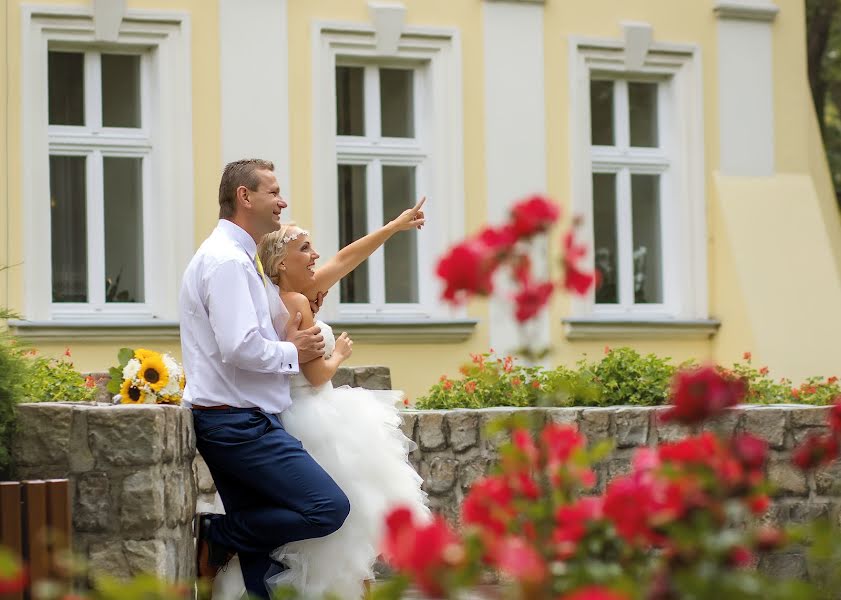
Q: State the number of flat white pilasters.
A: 3